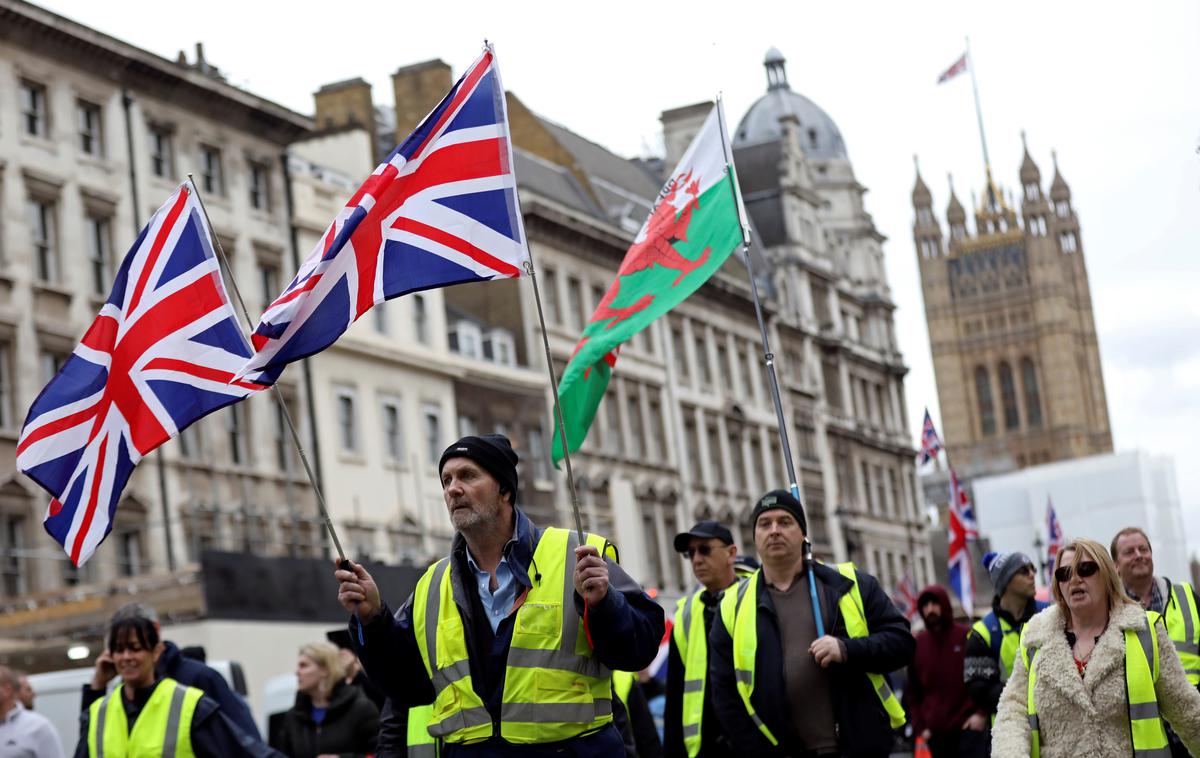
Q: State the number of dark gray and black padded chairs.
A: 0